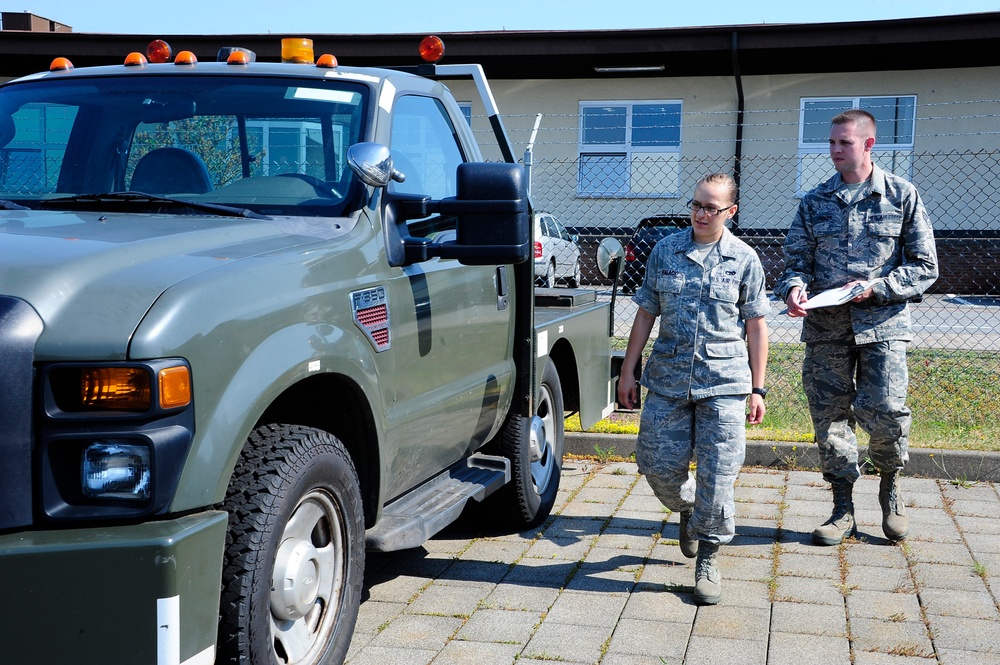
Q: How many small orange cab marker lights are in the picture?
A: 5